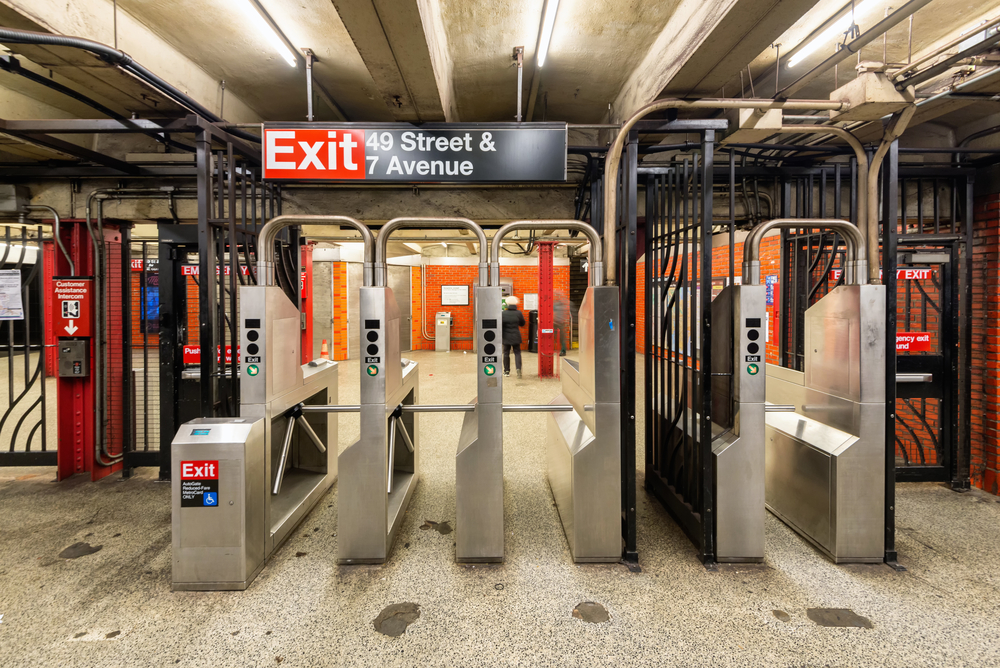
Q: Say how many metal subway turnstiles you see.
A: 4